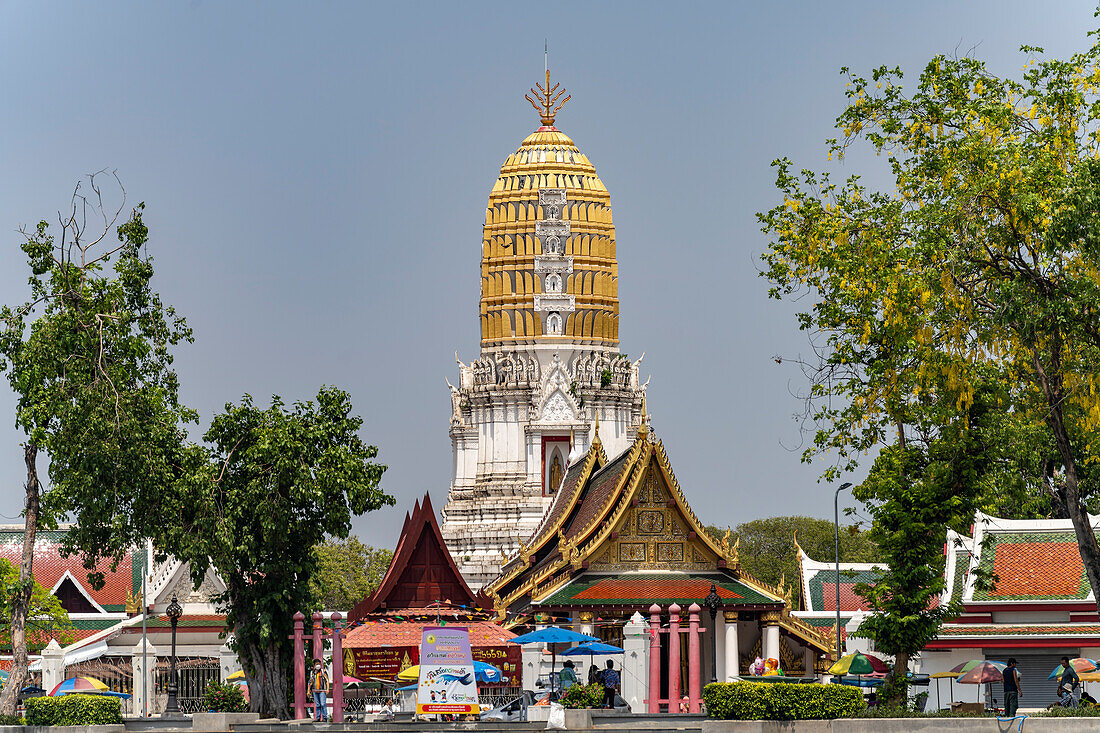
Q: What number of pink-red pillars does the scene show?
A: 6